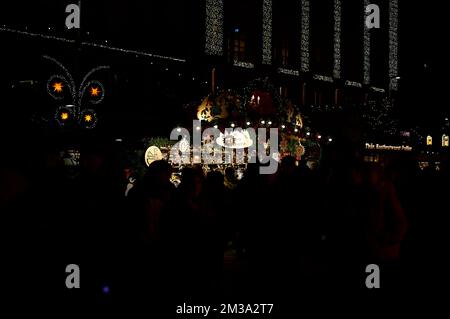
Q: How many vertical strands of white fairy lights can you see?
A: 6